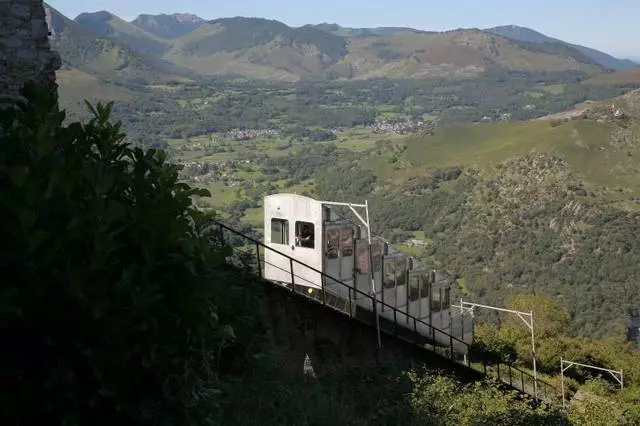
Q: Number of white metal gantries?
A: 3